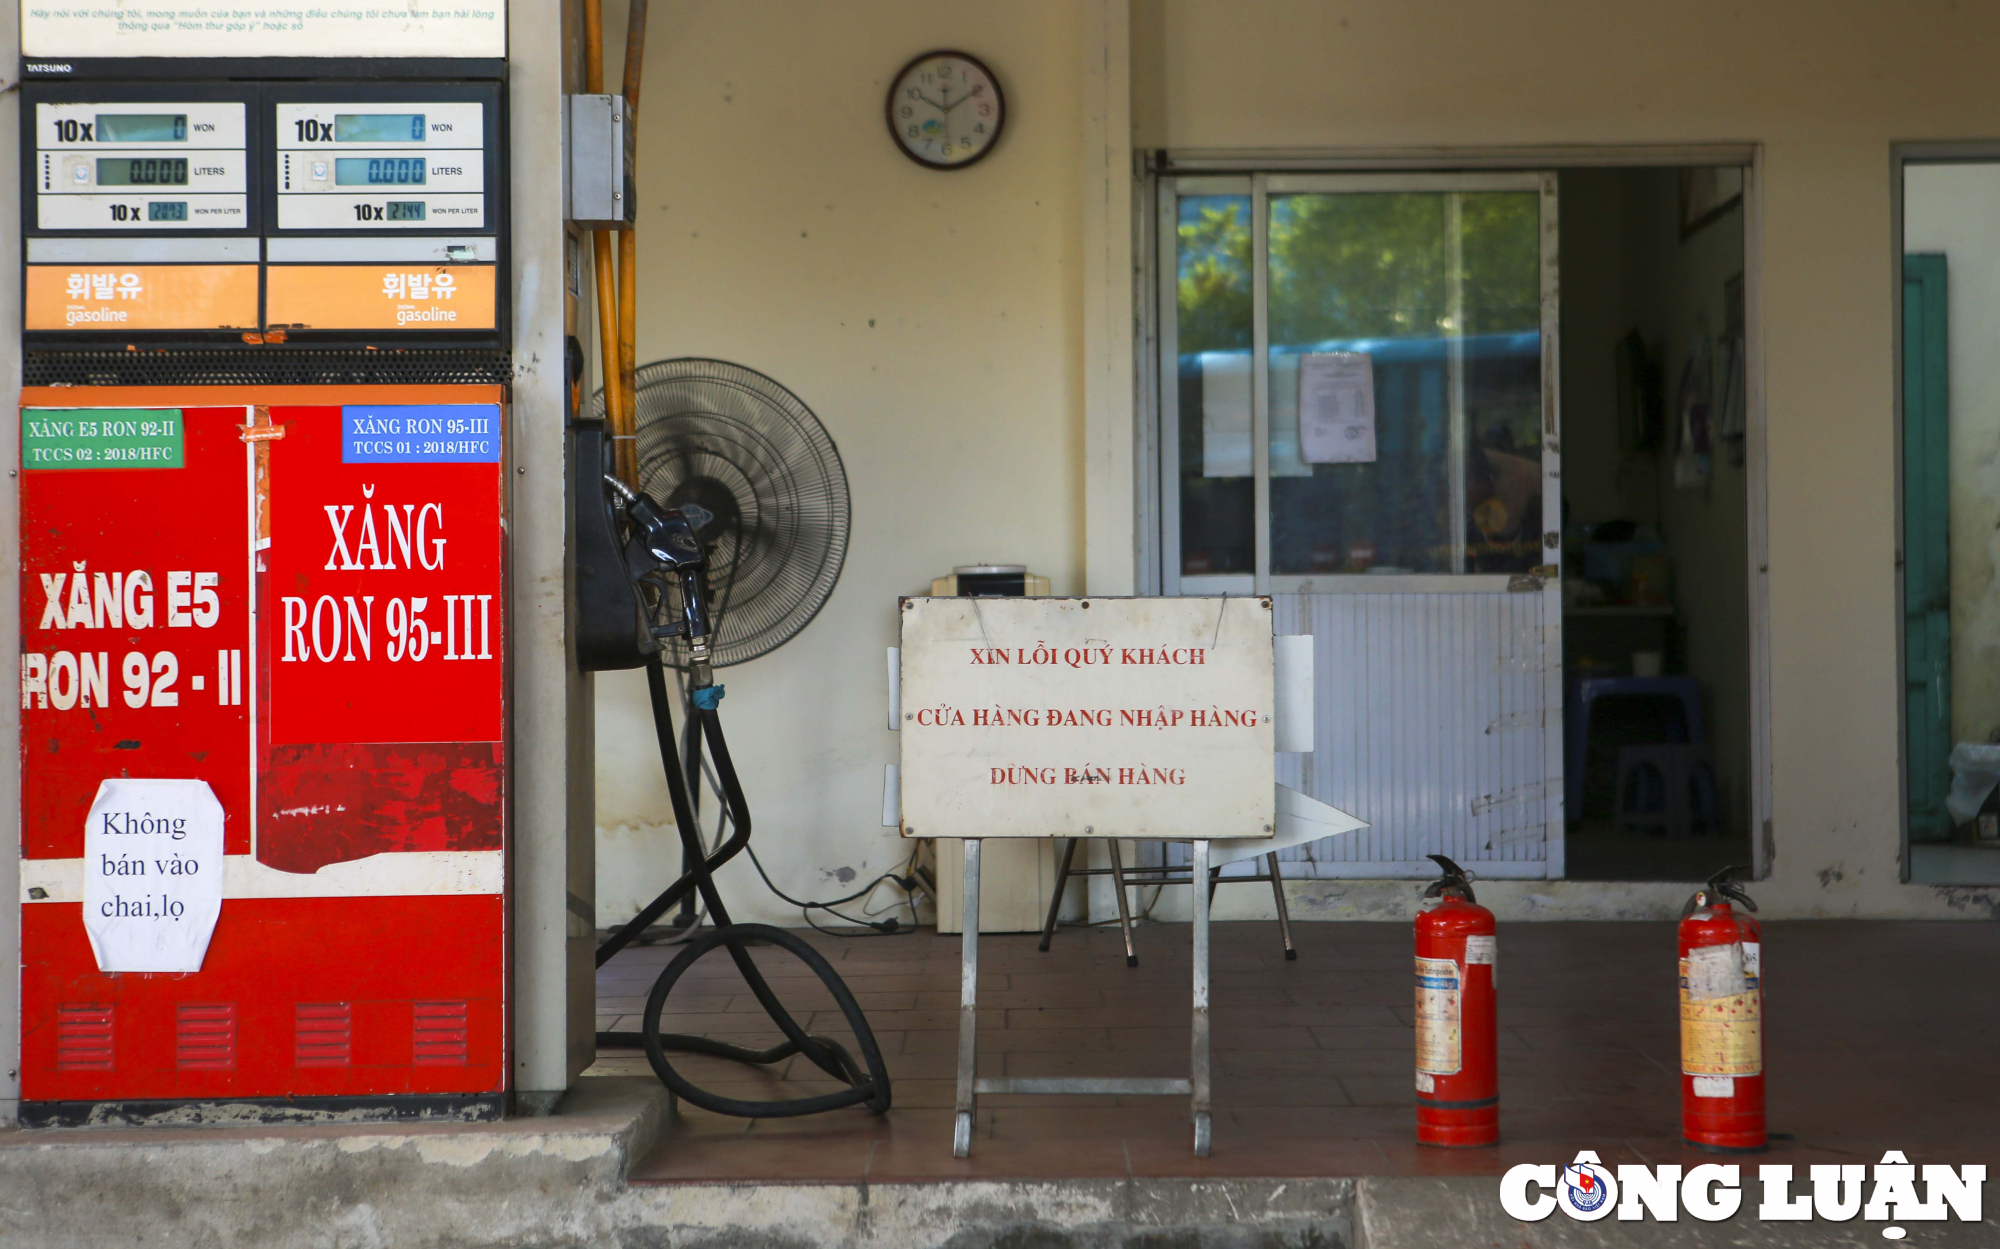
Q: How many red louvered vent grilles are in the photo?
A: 4